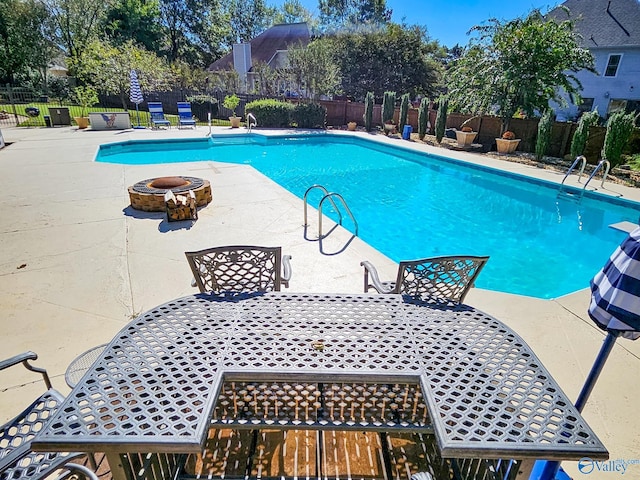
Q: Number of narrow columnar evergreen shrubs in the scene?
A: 8